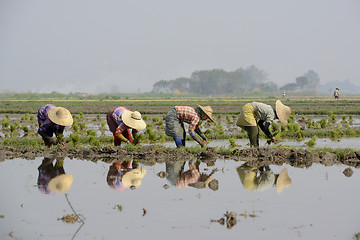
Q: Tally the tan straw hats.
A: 4